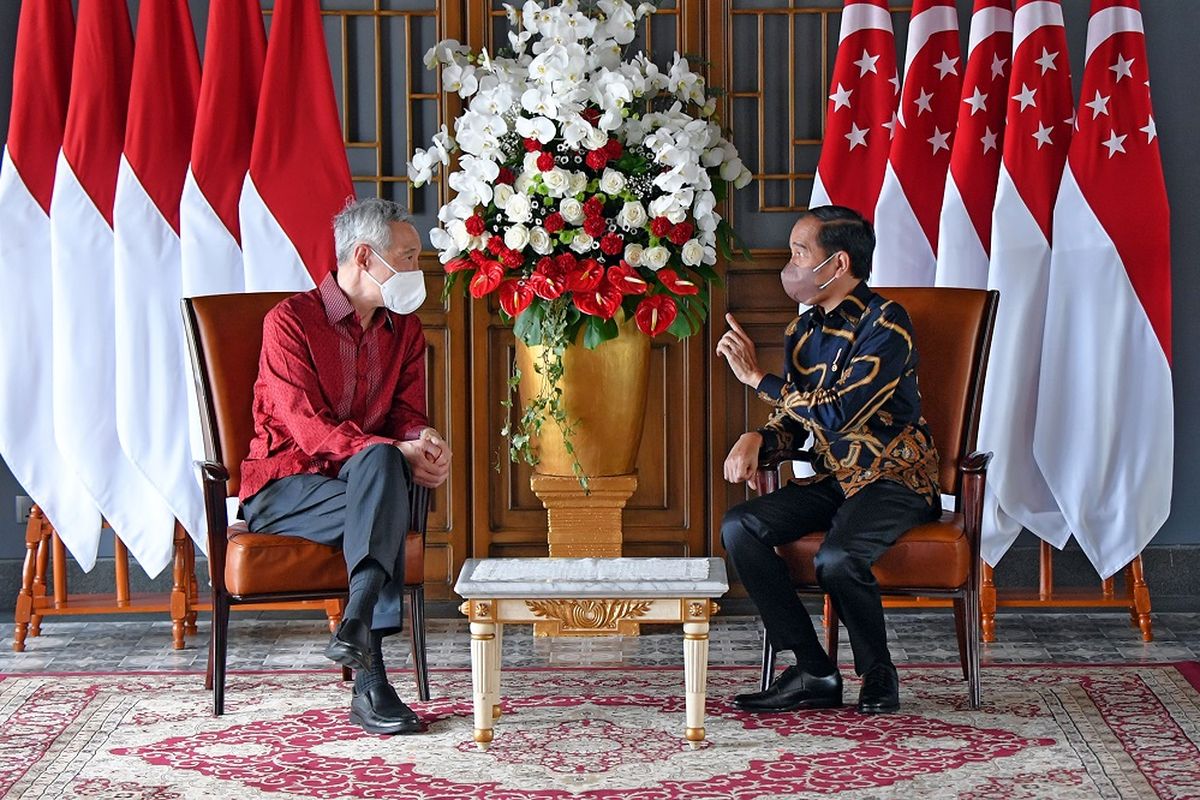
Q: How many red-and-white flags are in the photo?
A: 10